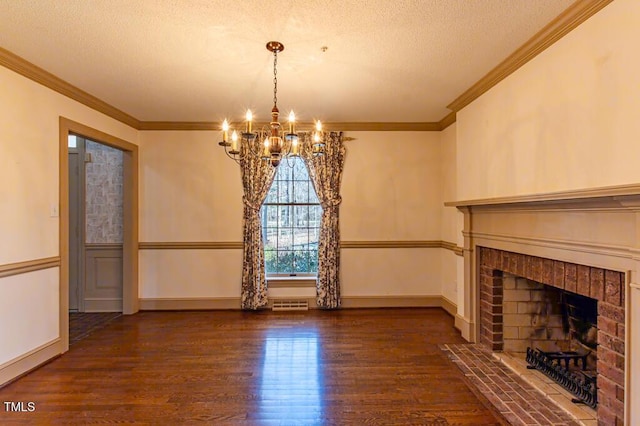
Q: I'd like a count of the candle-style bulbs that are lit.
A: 8